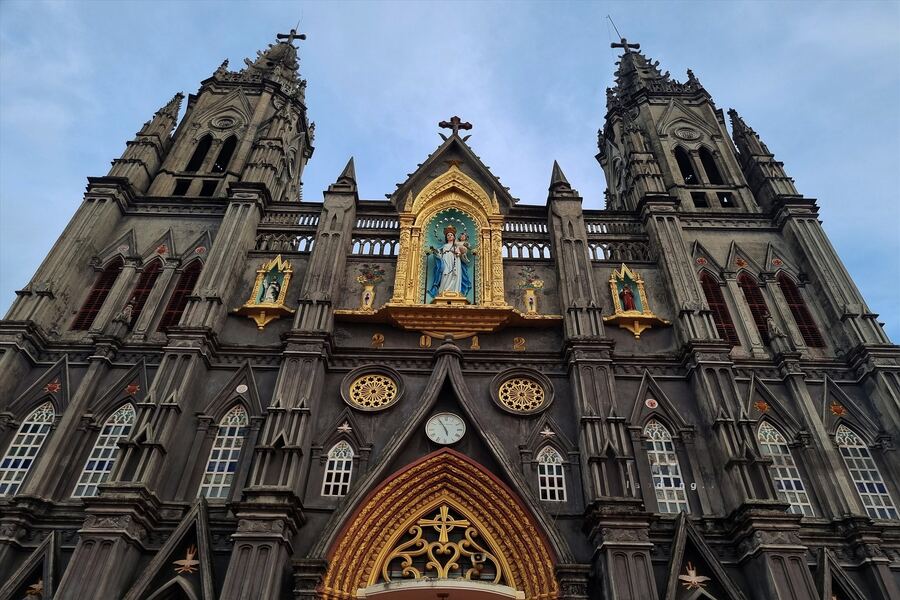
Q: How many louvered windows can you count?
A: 6